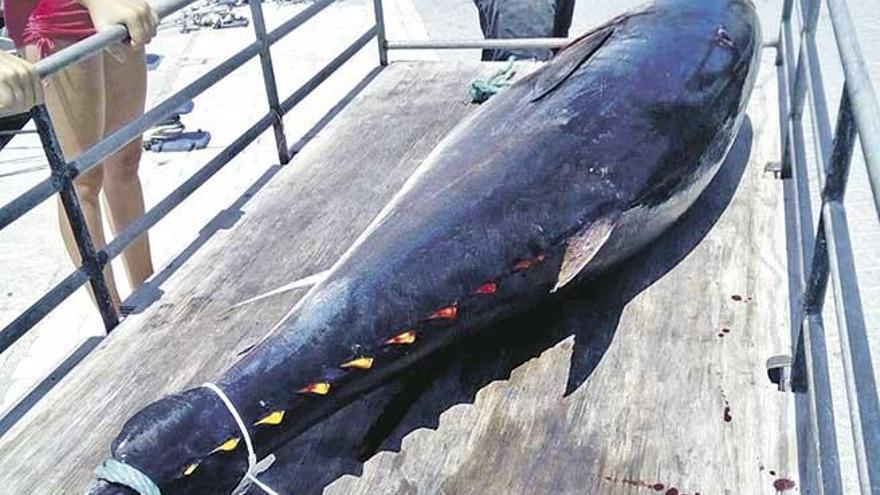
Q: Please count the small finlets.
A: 9